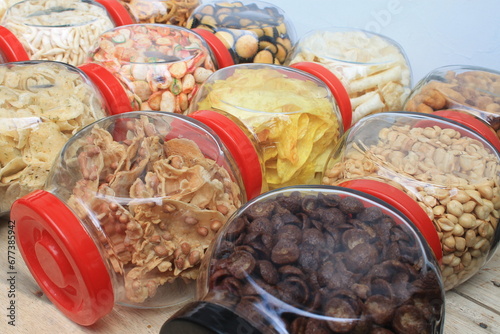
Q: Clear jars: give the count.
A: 11